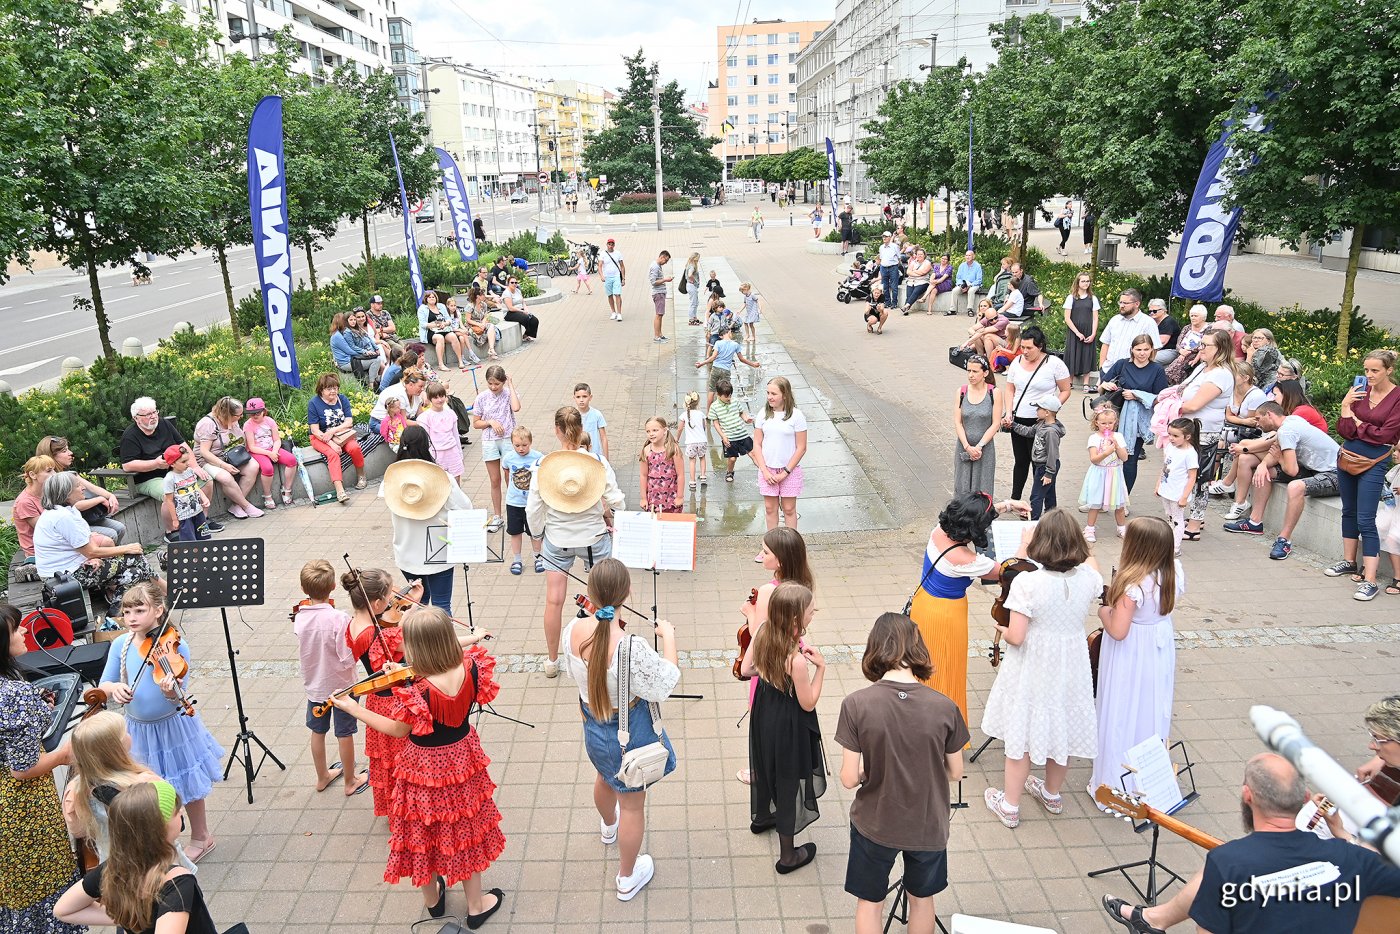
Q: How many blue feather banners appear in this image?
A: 6